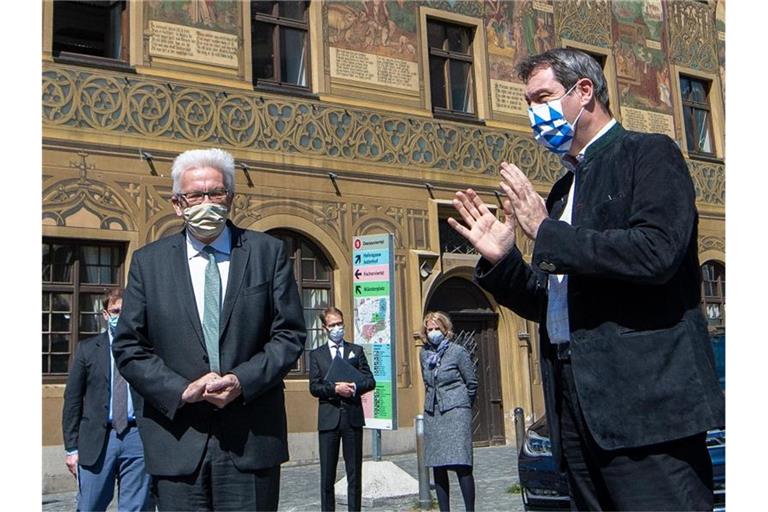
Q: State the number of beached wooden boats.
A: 0